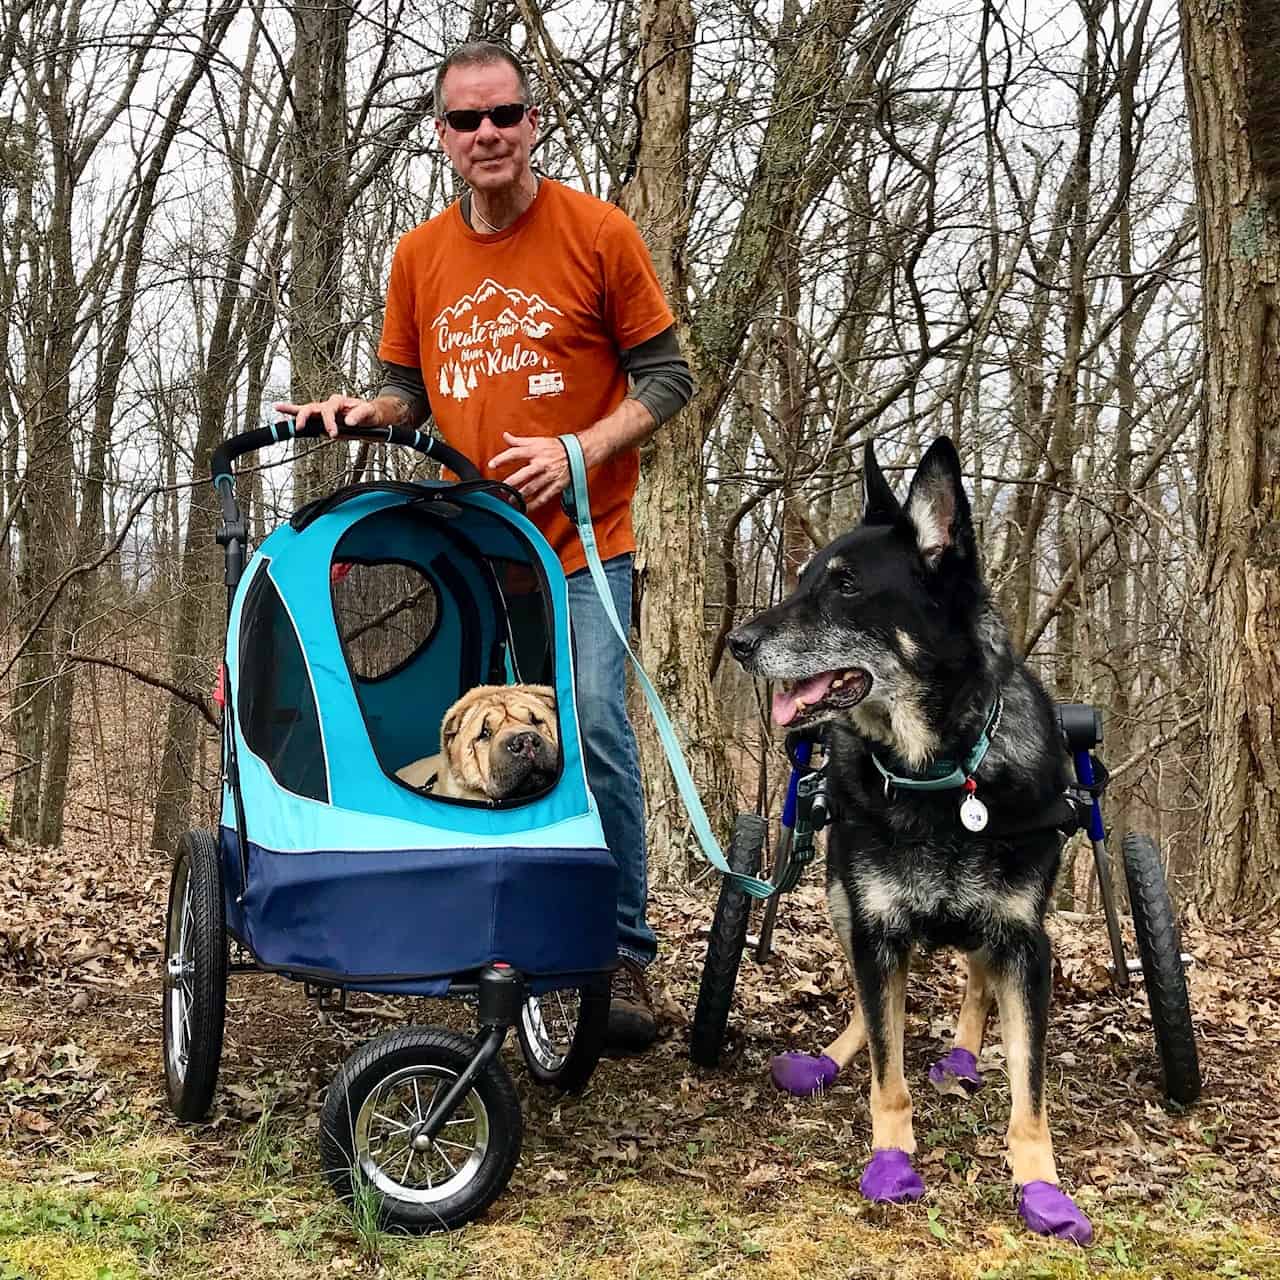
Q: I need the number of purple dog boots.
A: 4